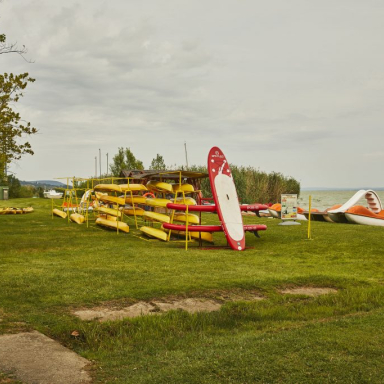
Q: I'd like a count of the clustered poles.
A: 3